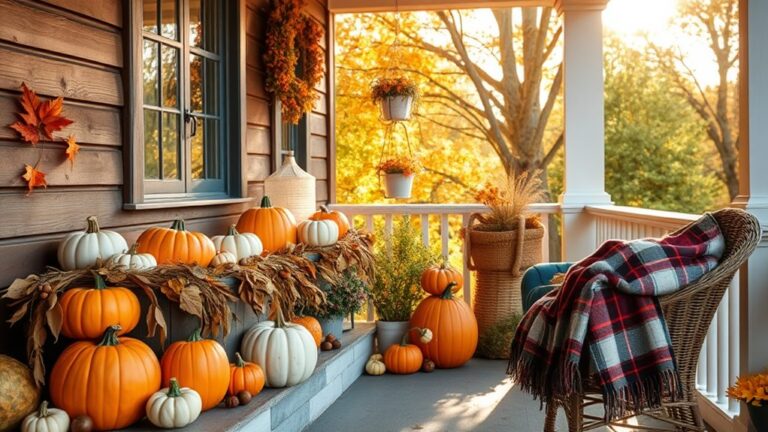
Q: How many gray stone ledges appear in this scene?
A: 1